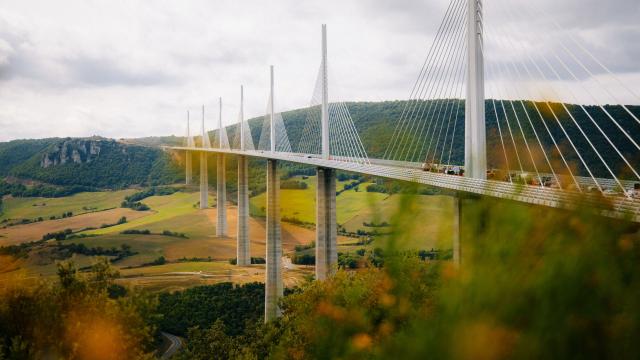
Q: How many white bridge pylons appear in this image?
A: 7